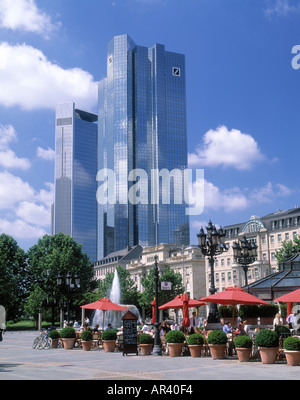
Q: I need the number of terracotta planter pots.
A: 11